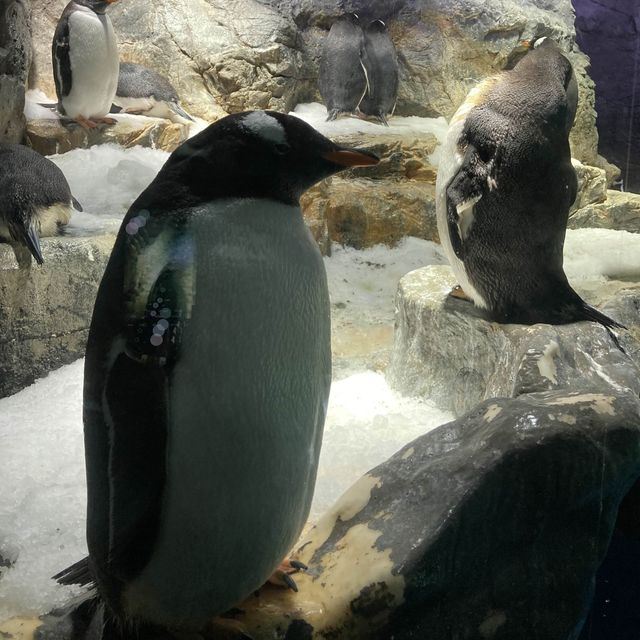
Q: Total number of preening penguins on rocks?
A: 1